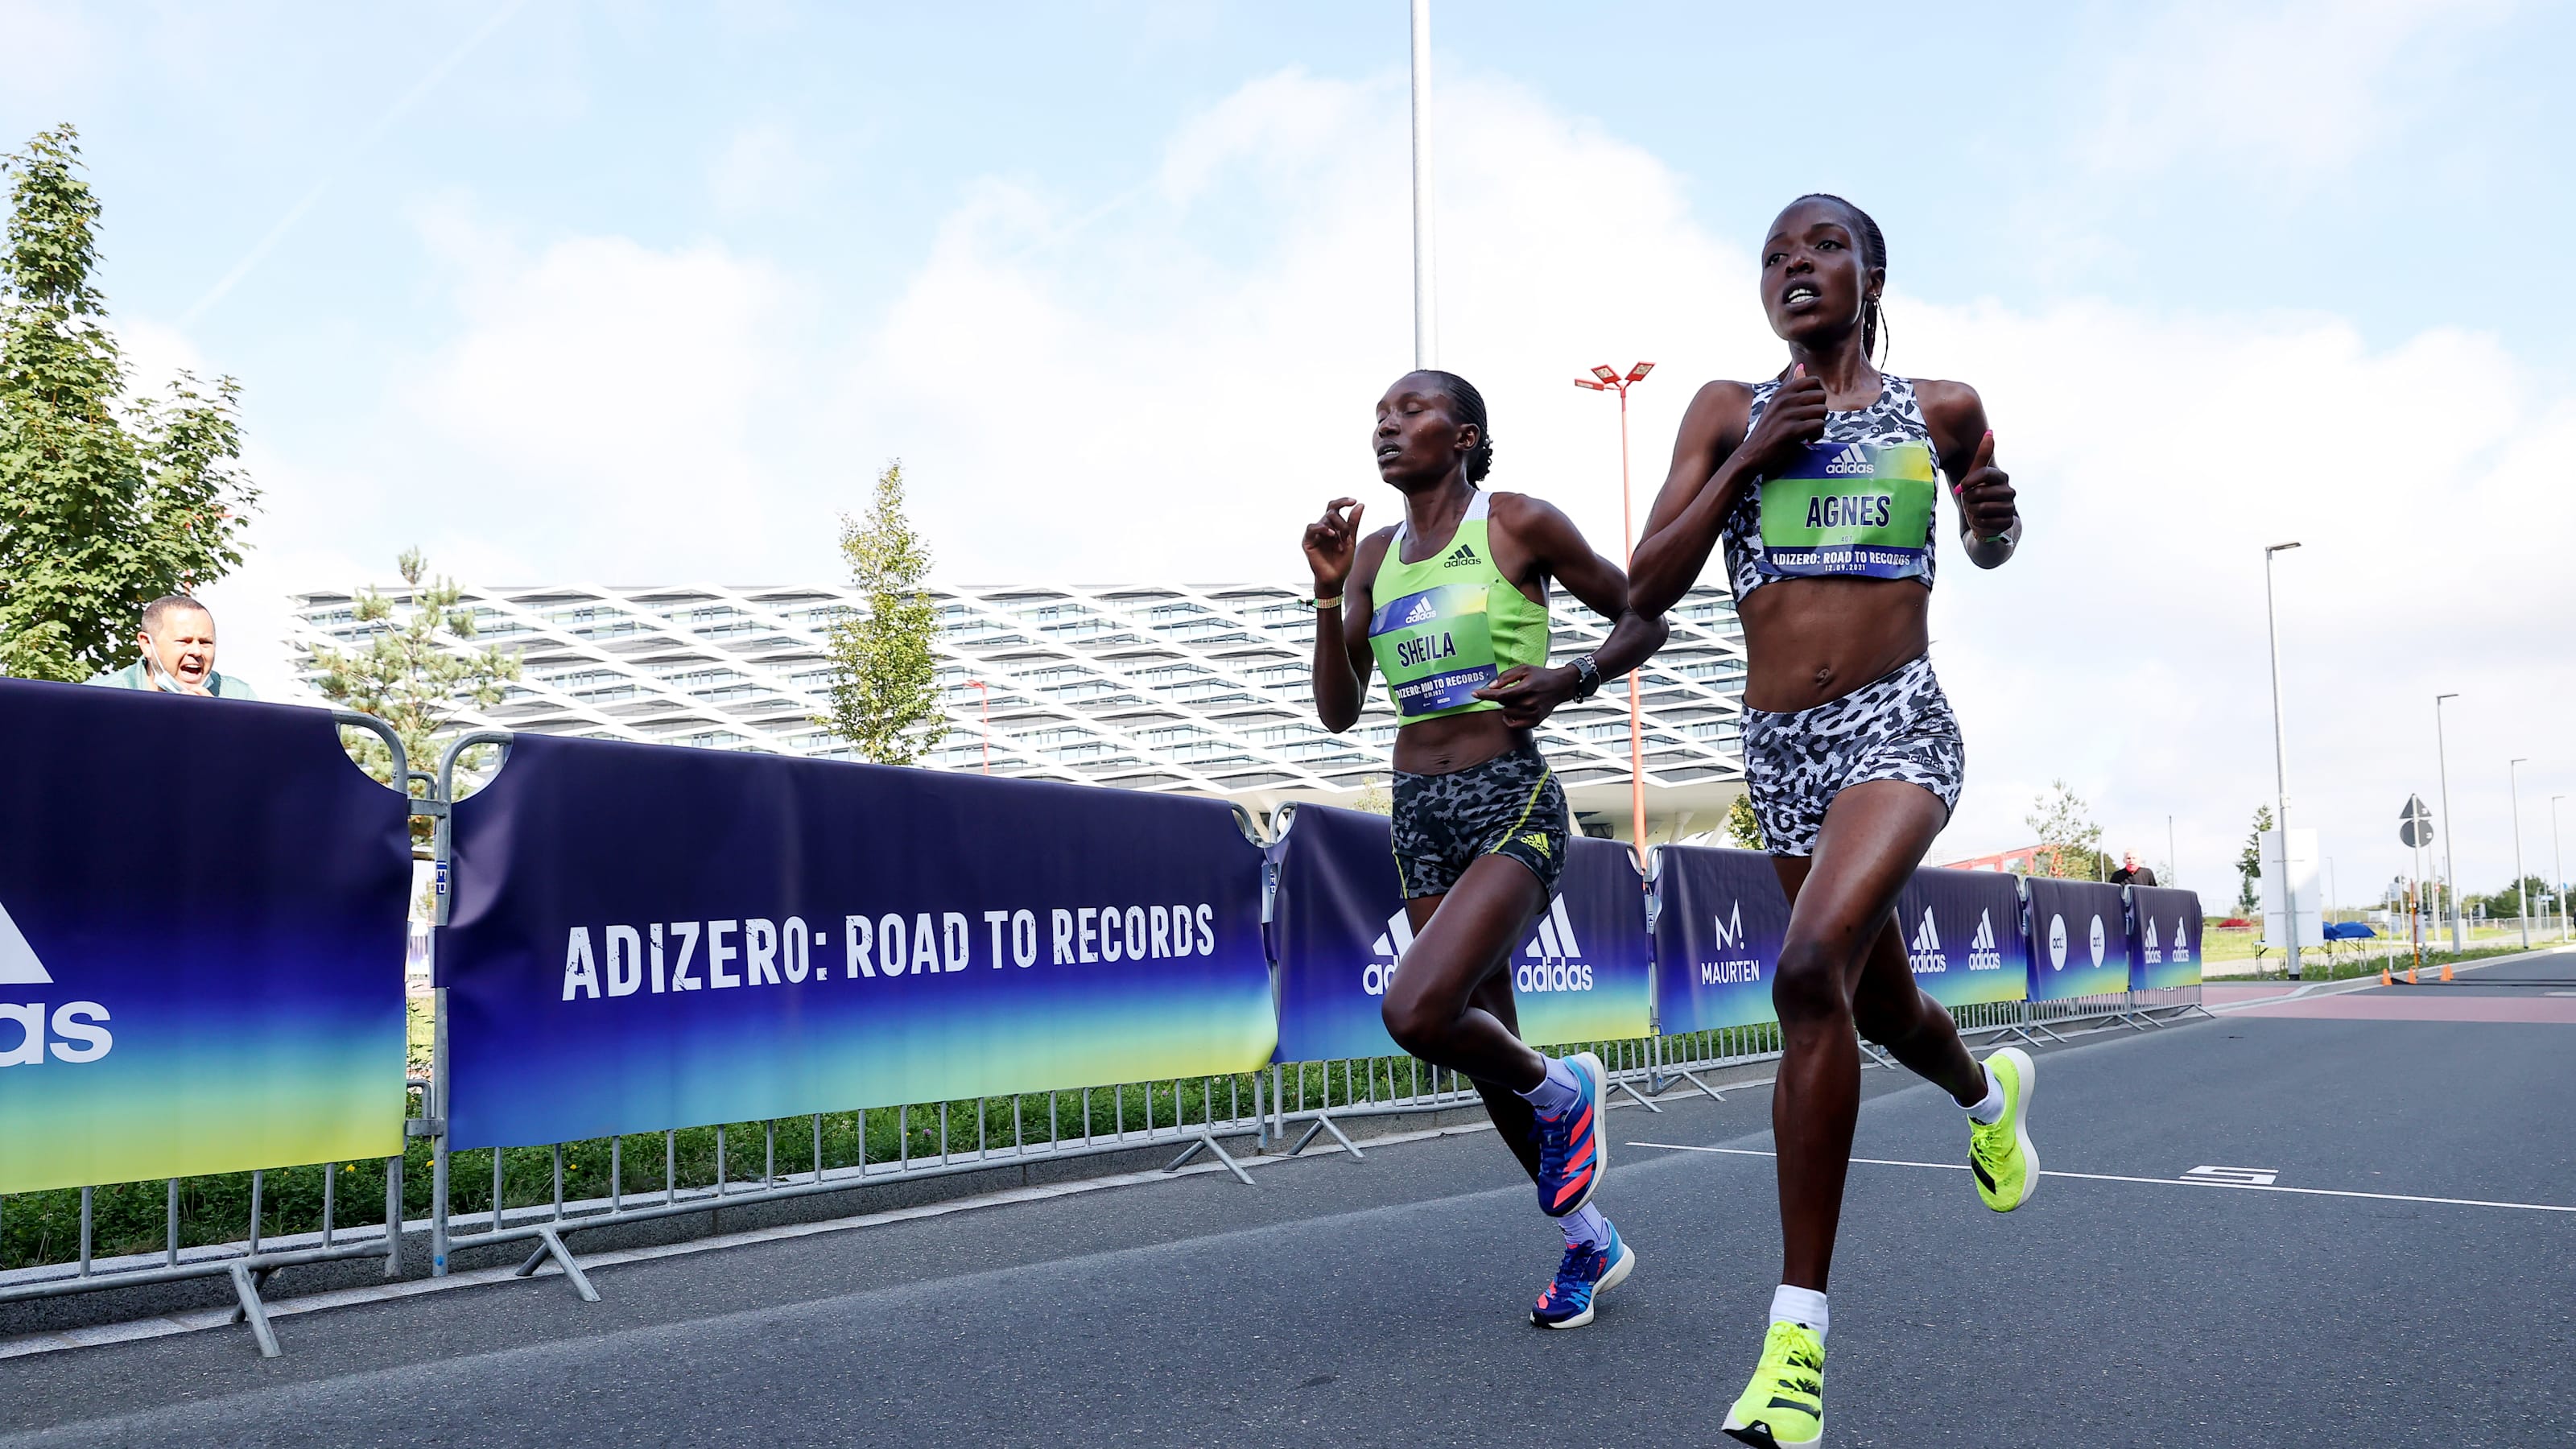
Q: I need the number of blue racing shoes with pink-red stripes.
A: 2